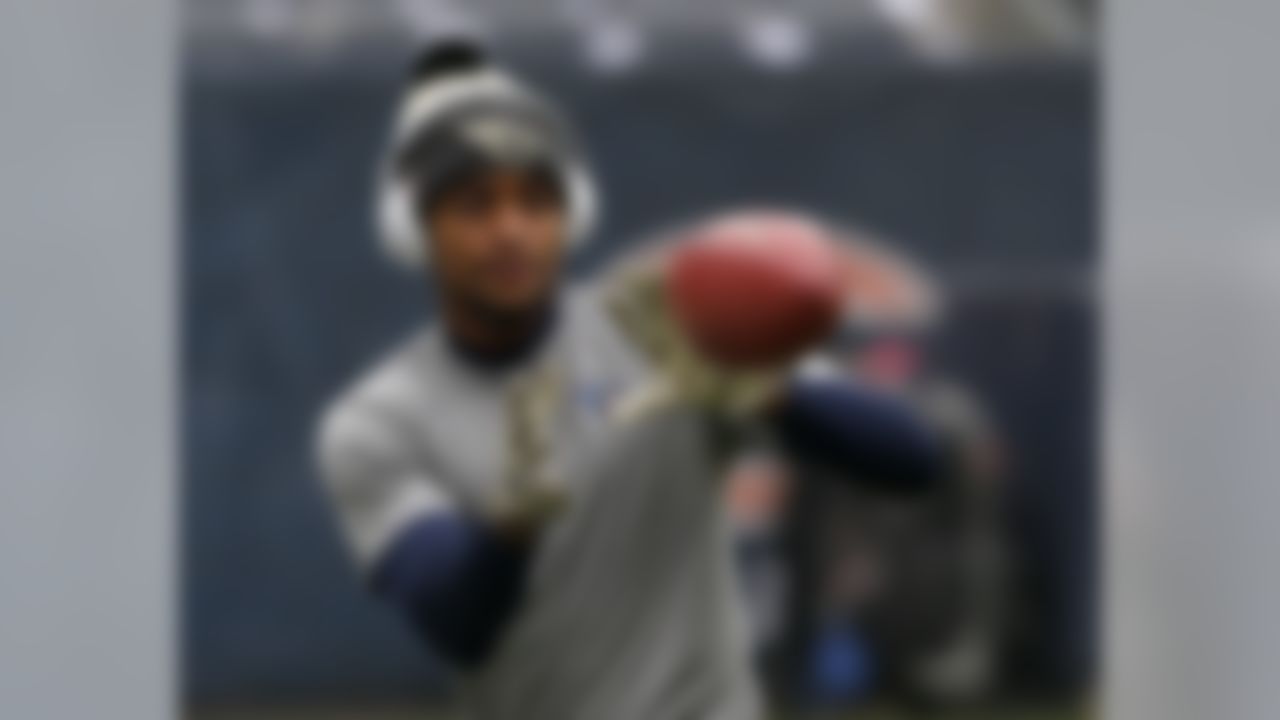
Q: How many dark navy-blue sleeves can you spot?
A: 2